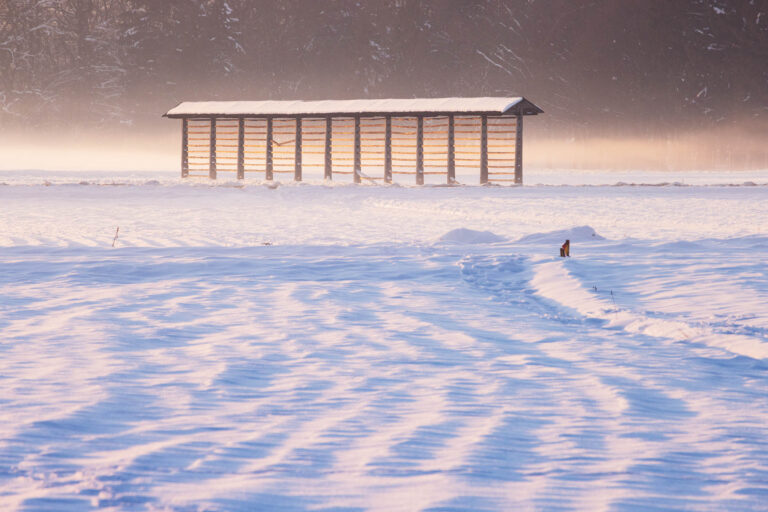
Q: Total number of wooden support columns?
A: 12